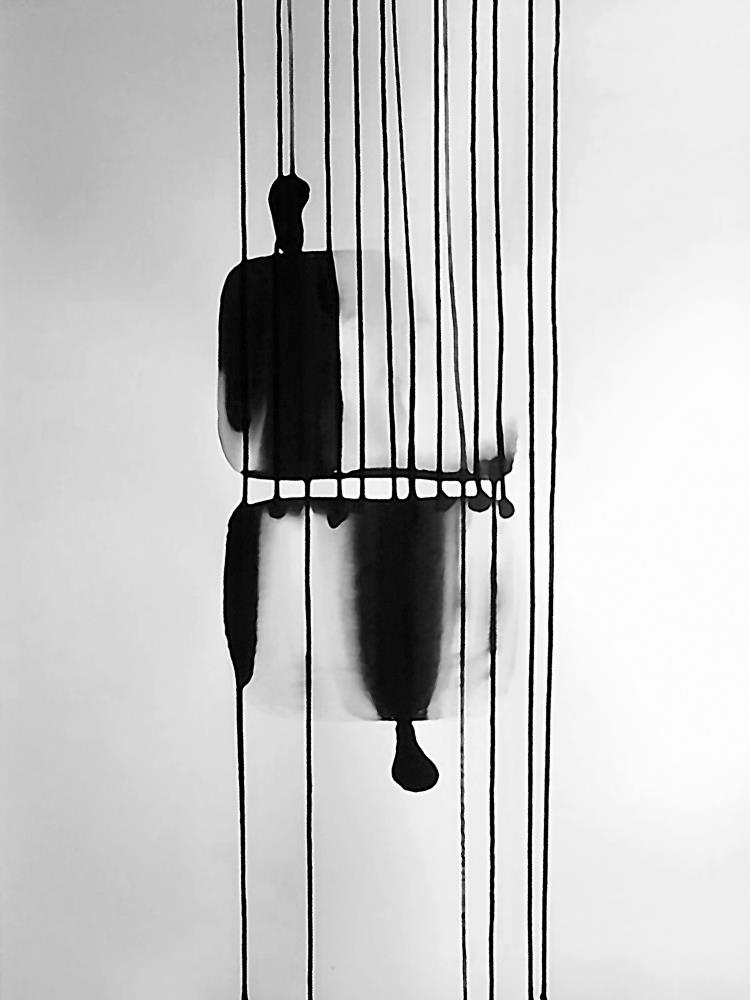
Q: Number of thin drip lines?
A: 13